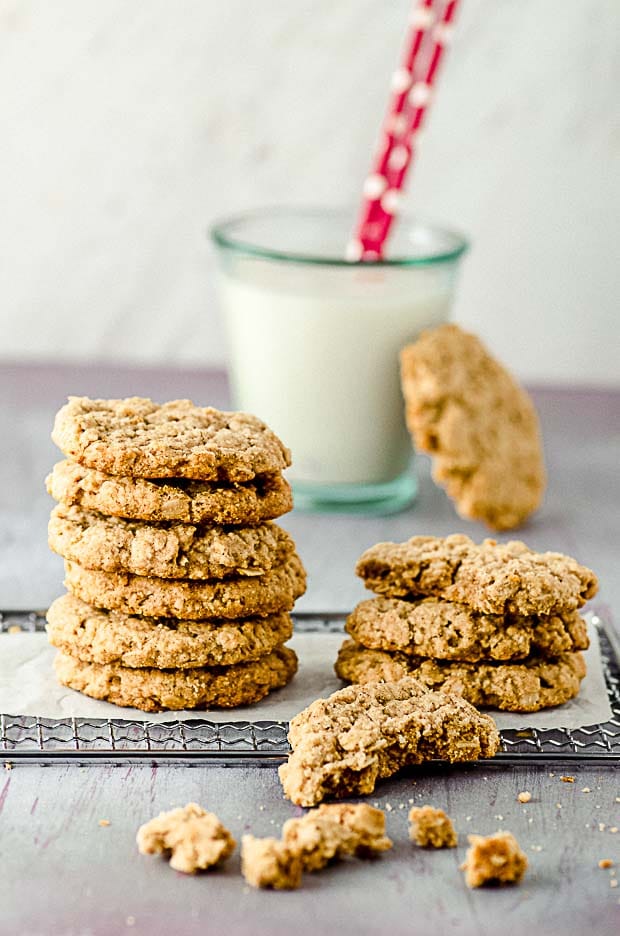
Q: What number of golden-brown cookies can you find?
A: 11